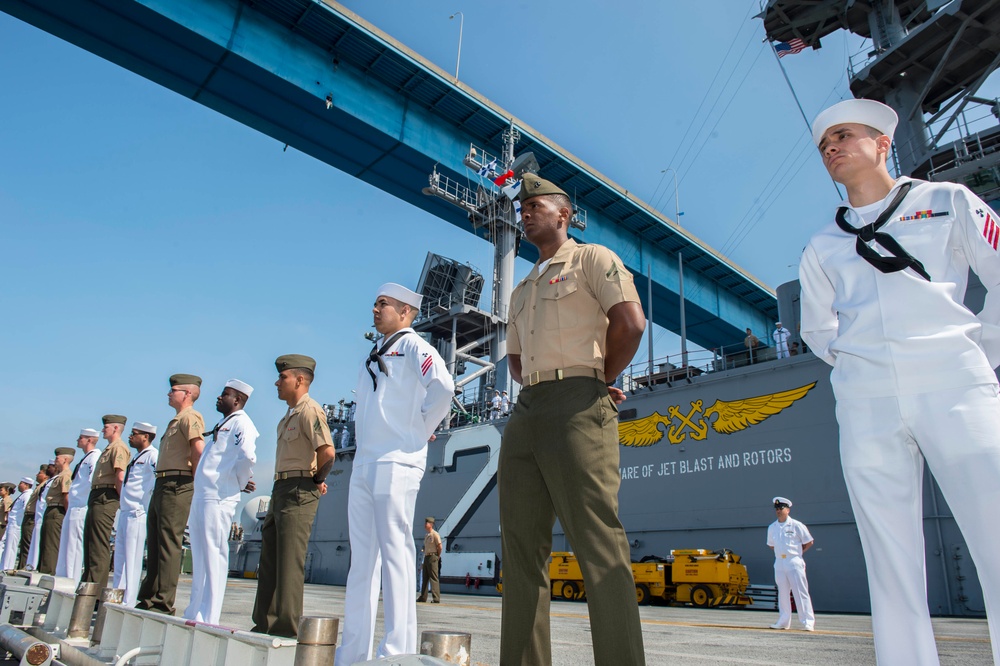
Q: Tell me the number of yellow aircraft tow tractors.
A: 2